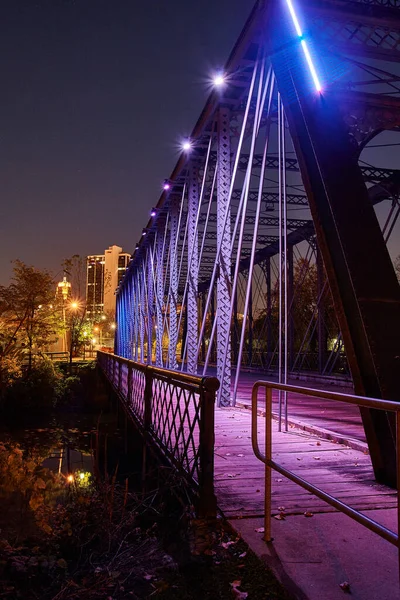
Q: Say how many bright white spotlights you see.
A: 2